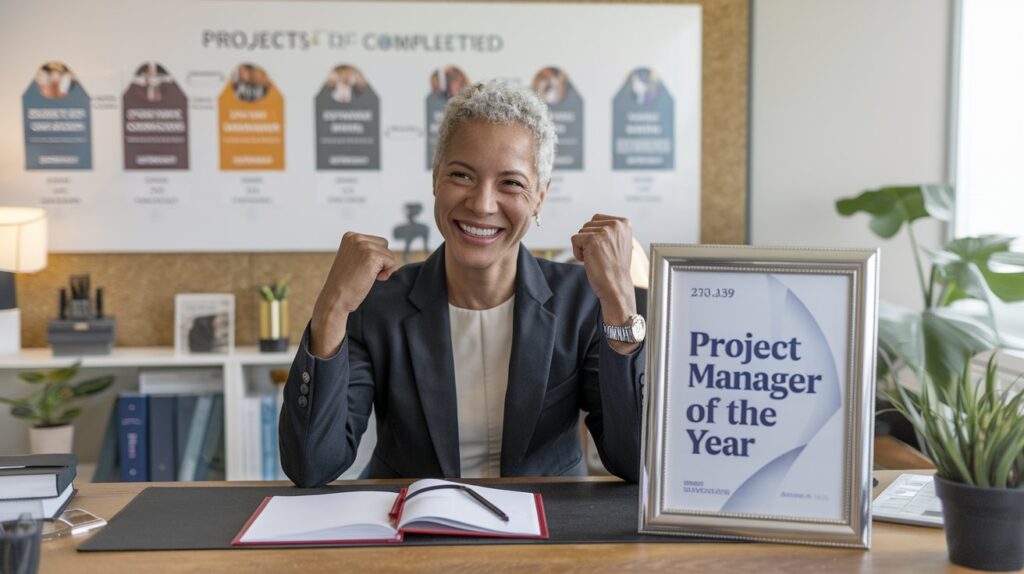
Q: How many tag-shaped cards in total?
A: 7